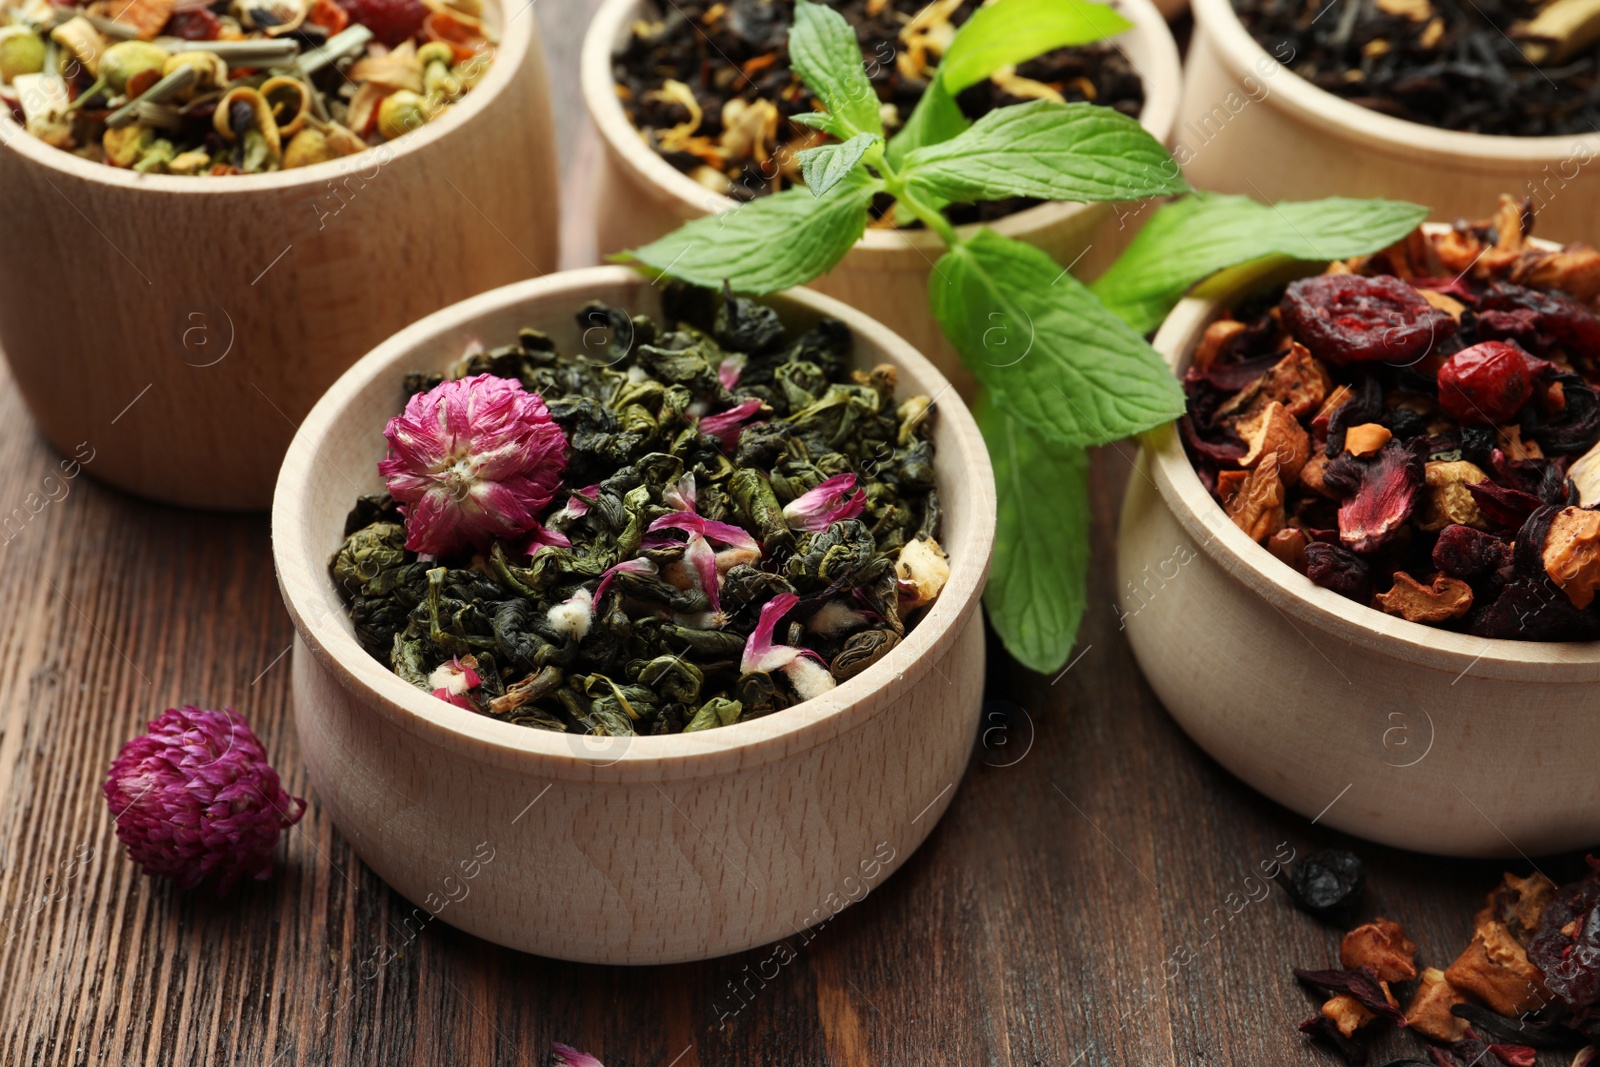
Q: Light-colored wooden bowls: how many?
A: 5